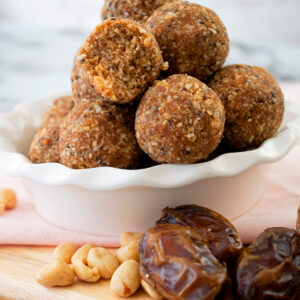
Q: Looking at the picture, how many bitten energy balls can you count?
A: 1